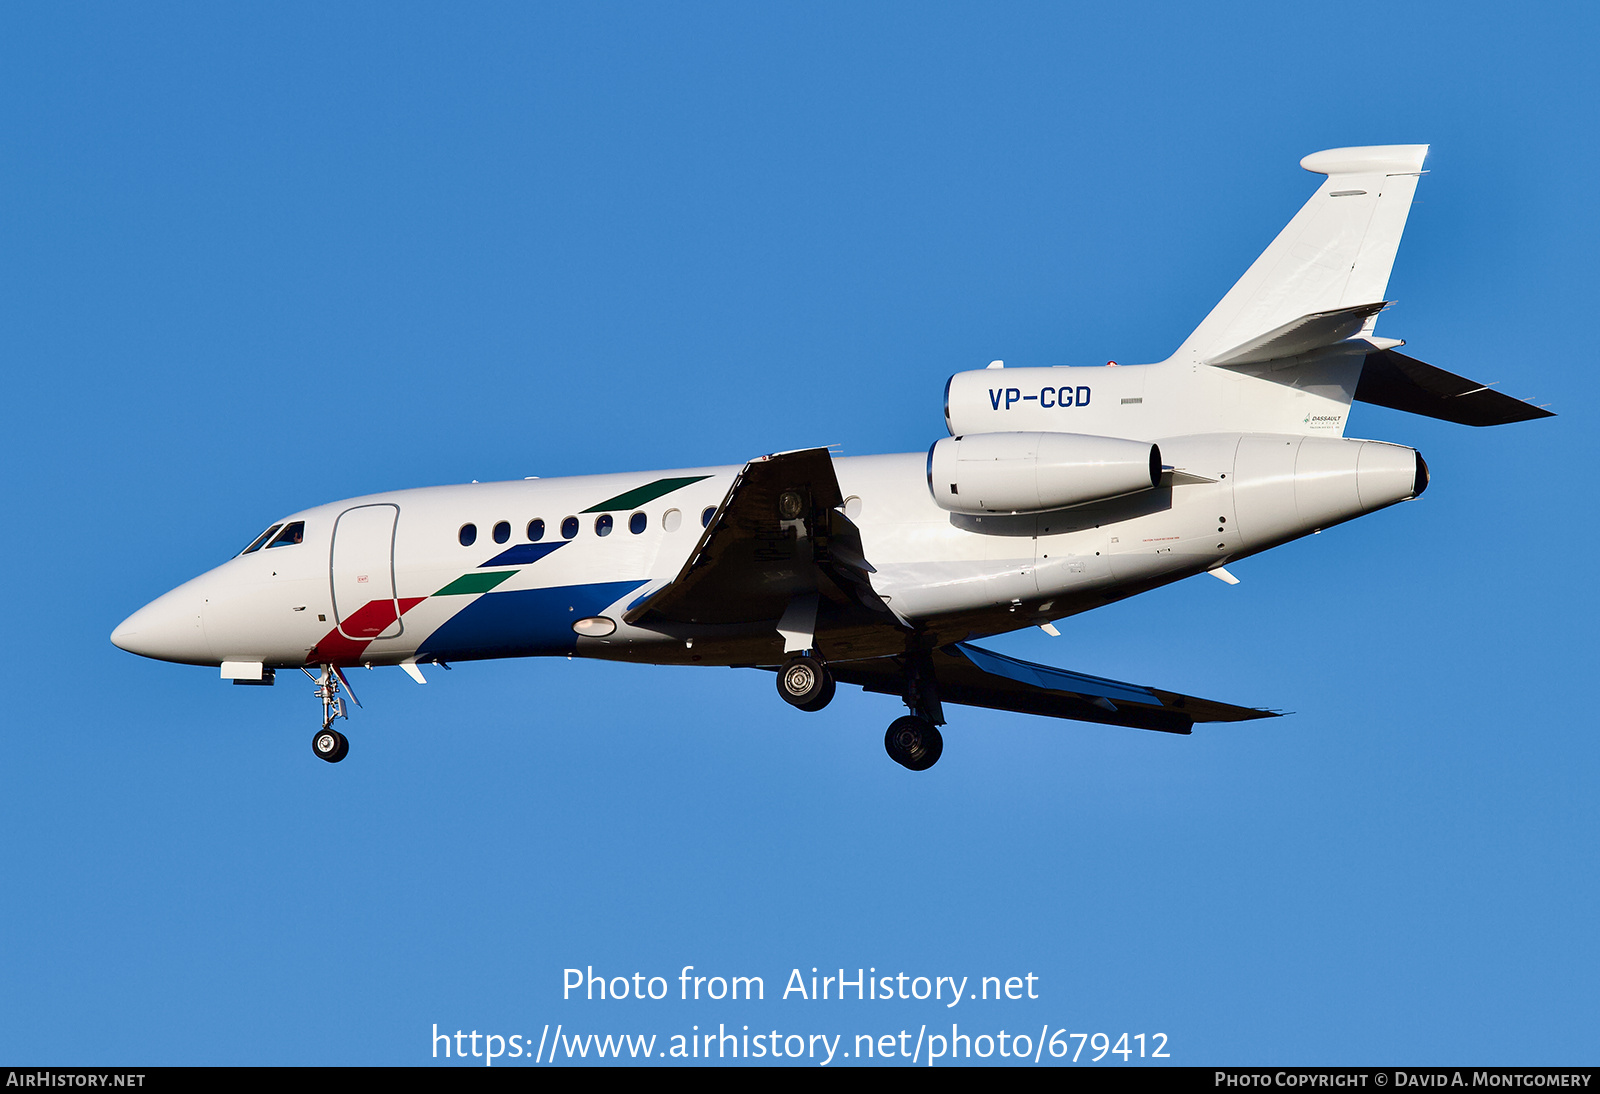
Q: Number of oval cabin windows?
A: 9